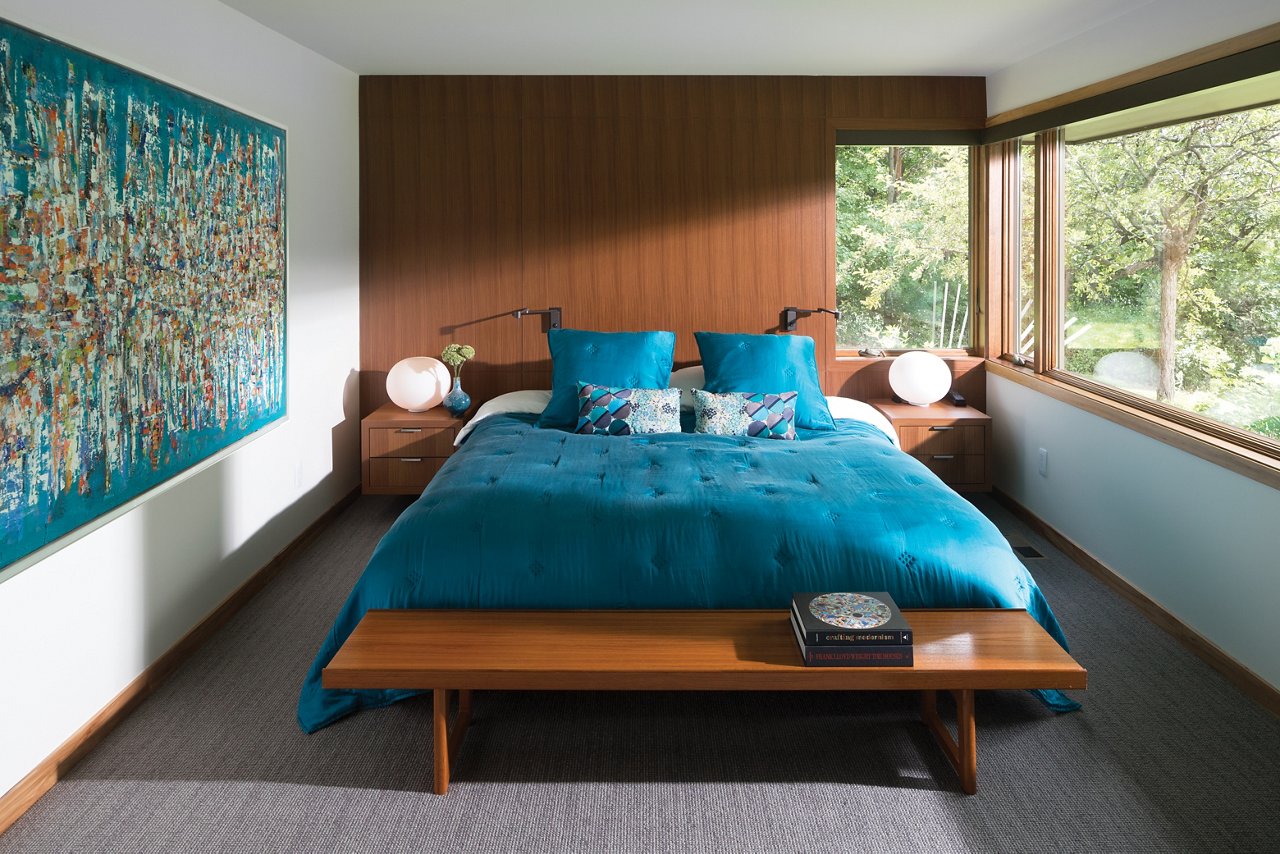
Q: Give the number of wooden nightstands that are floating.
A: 2